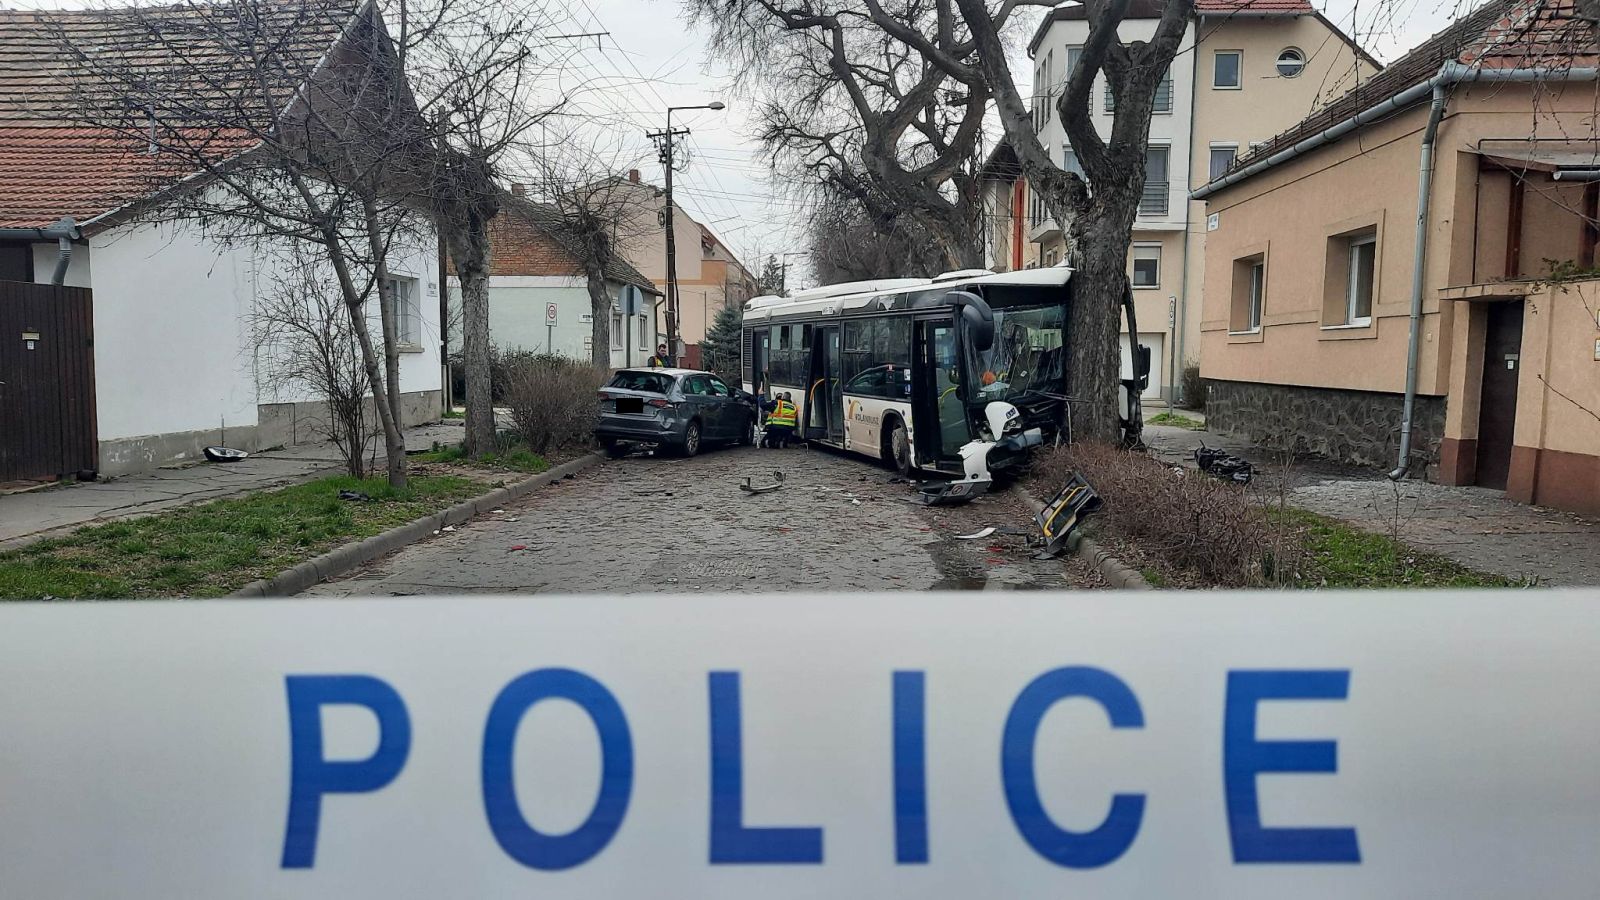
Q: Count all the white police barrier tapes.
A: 1